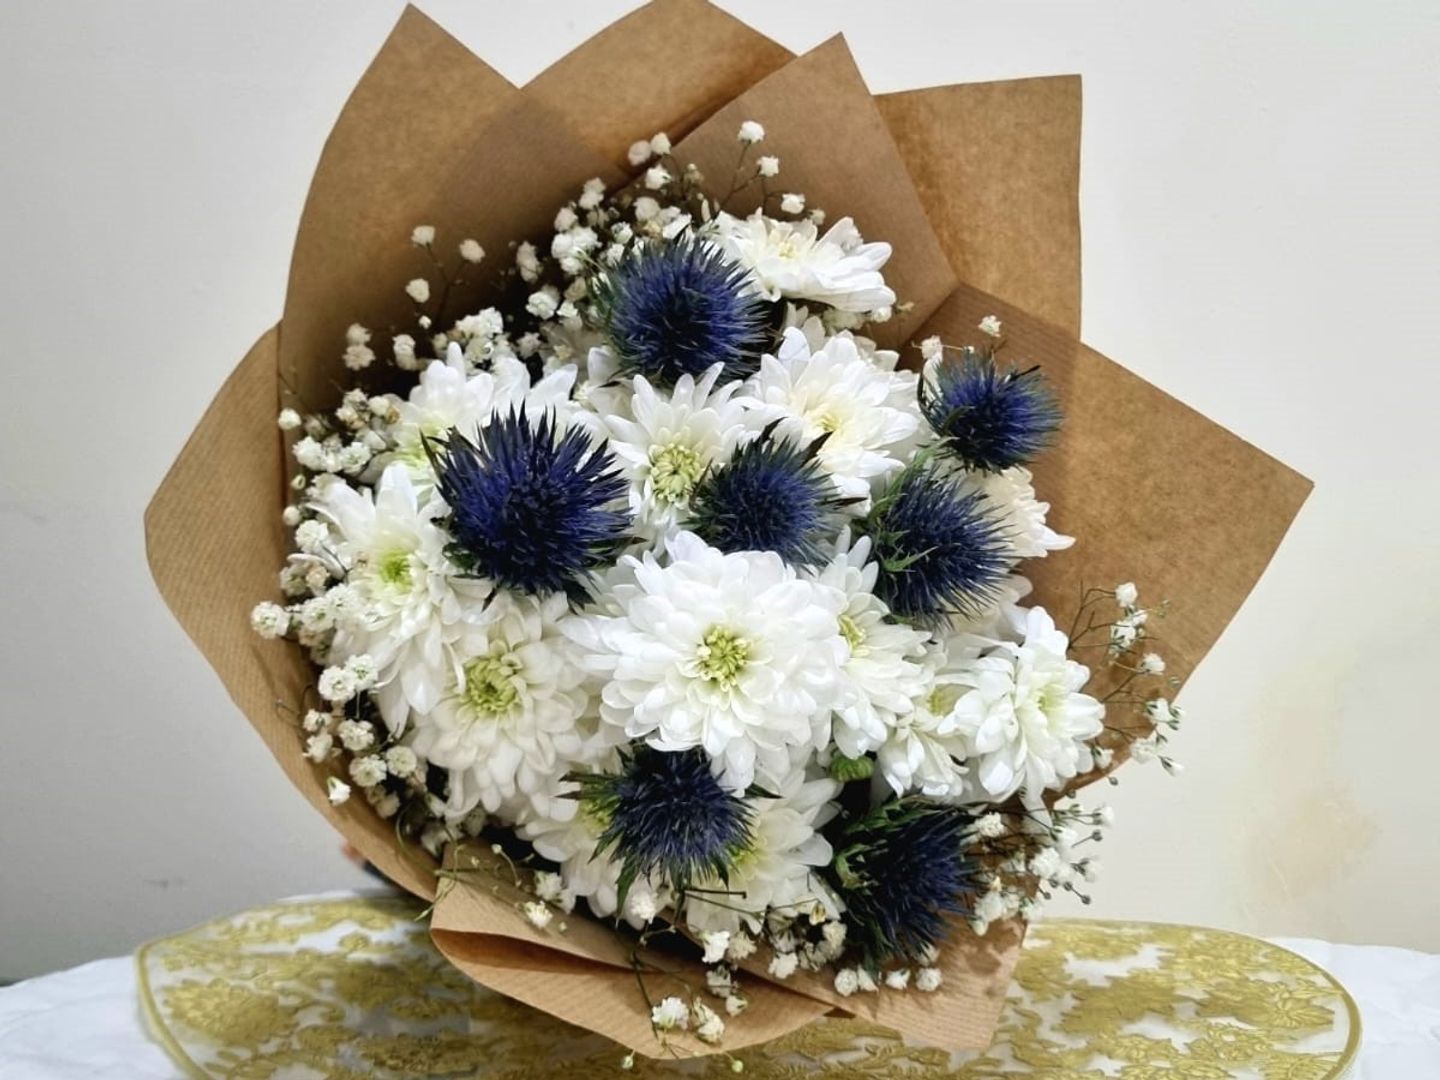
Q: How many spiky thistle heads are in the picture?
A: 7